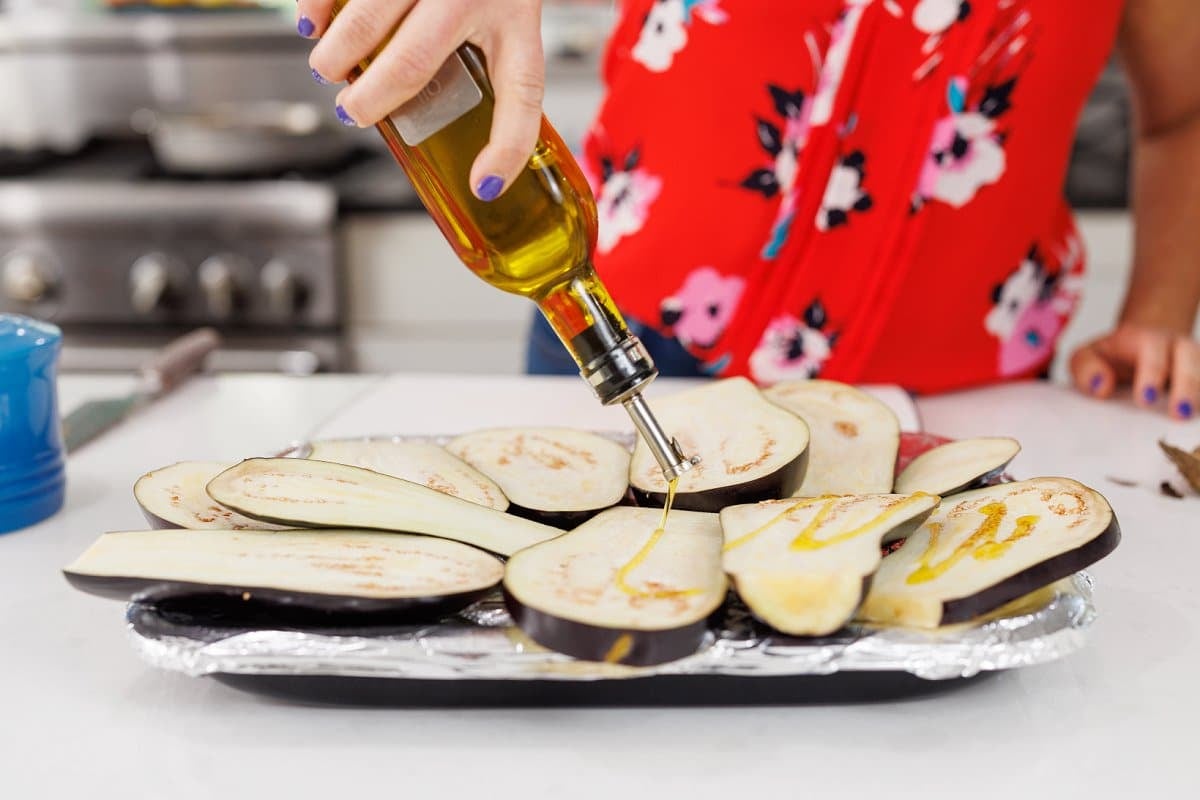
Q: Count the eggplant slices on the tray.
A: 11